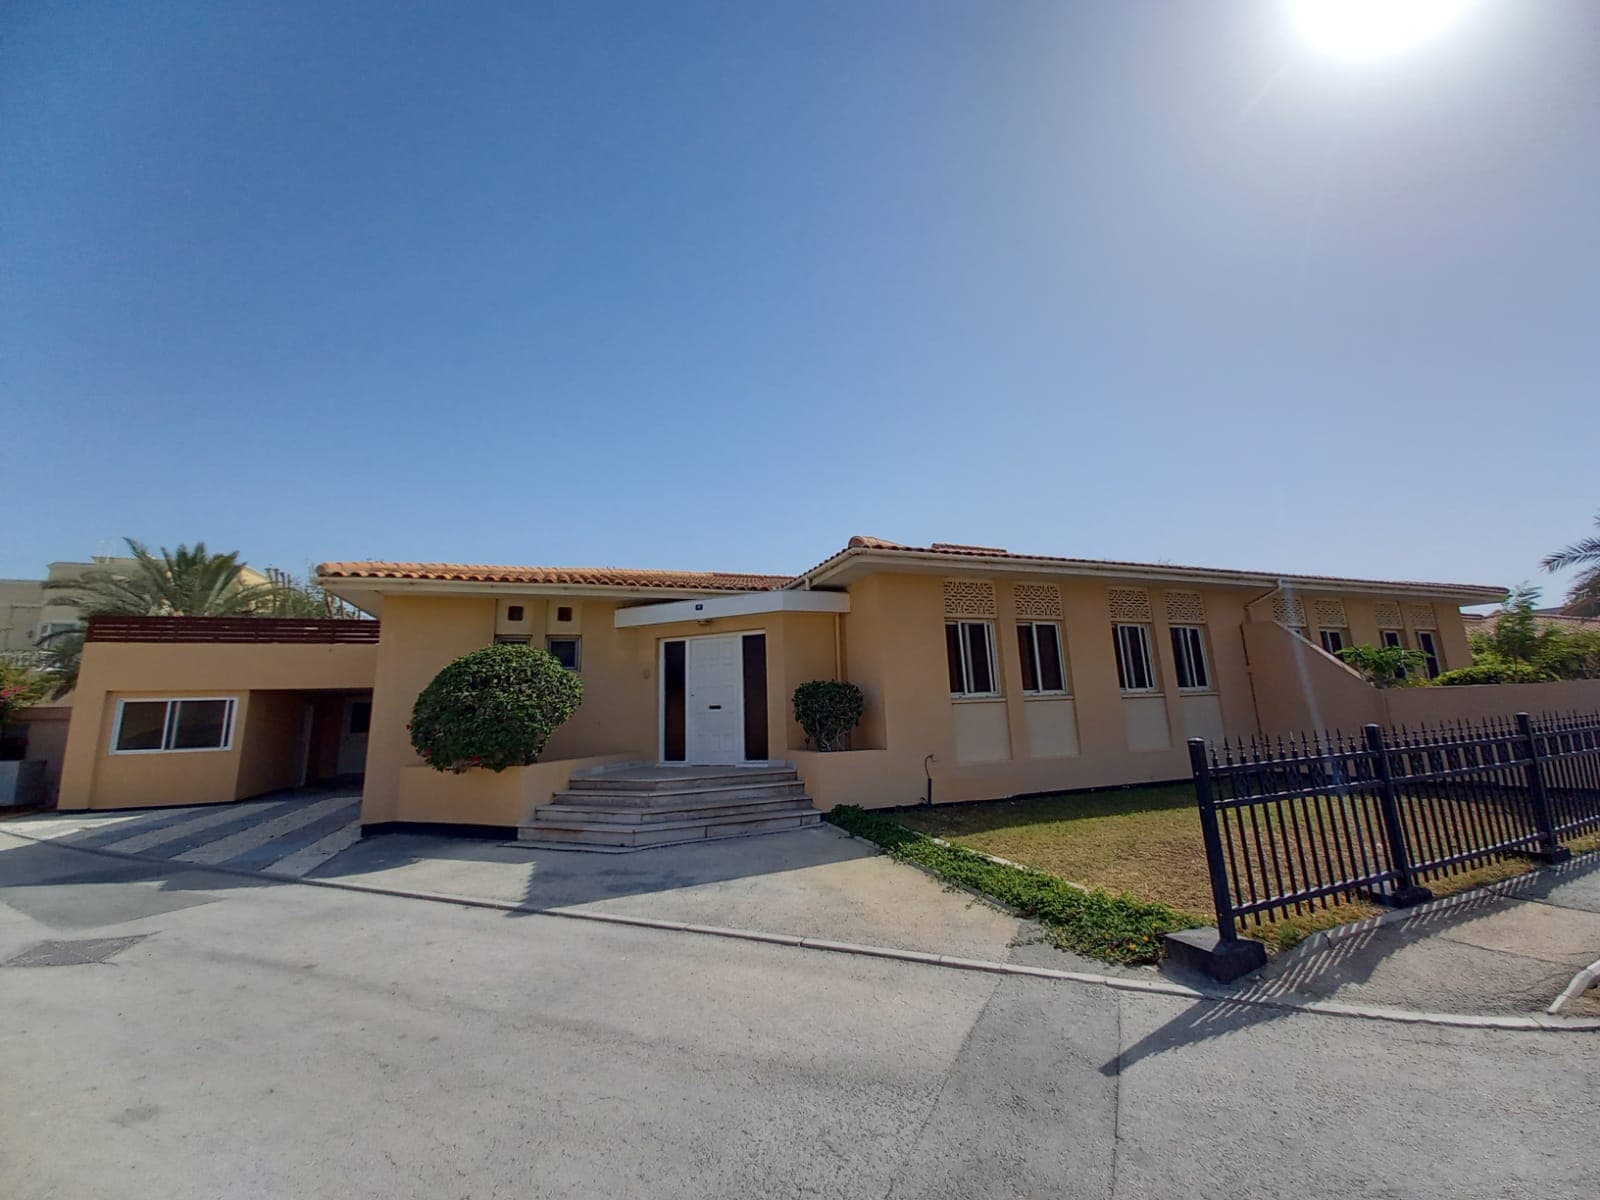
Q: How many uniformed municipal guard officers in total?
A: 0